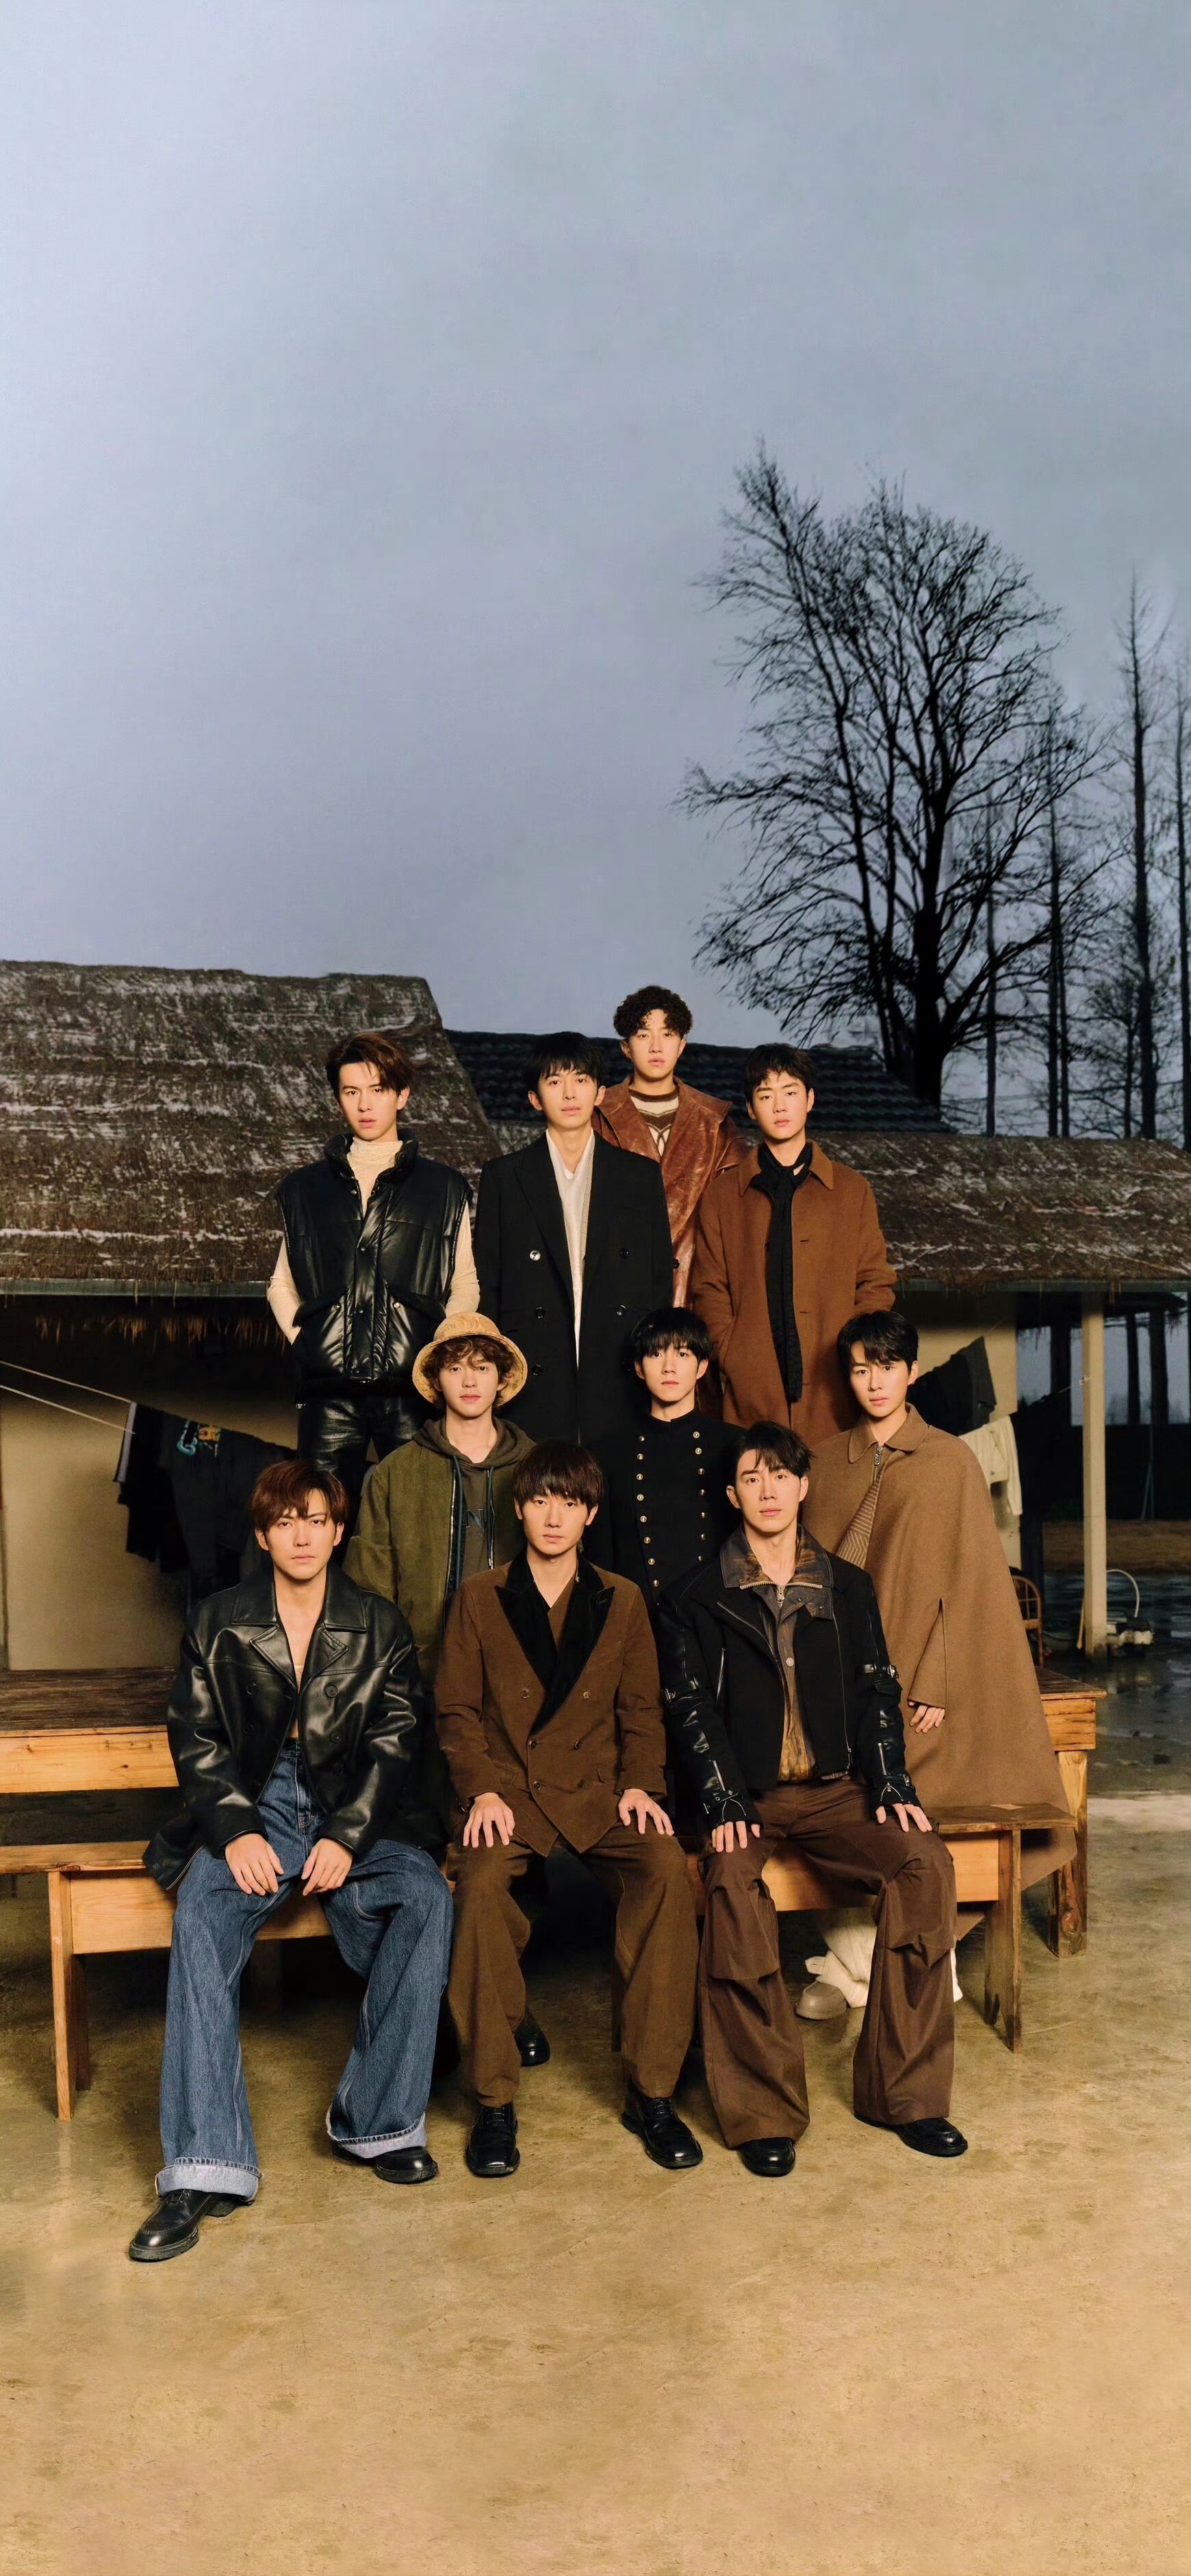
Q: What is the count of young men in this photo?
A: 10